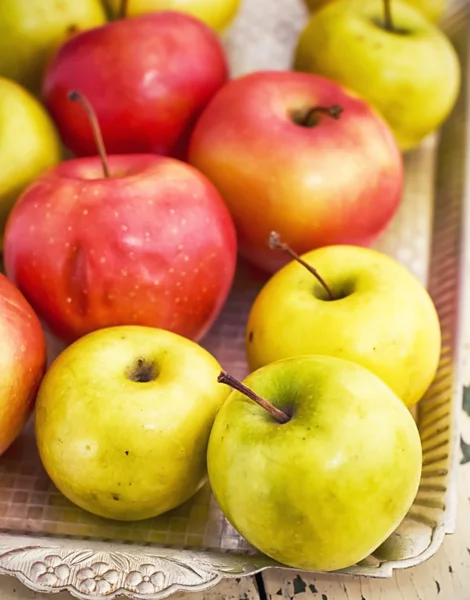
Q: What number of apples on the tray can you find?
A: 12